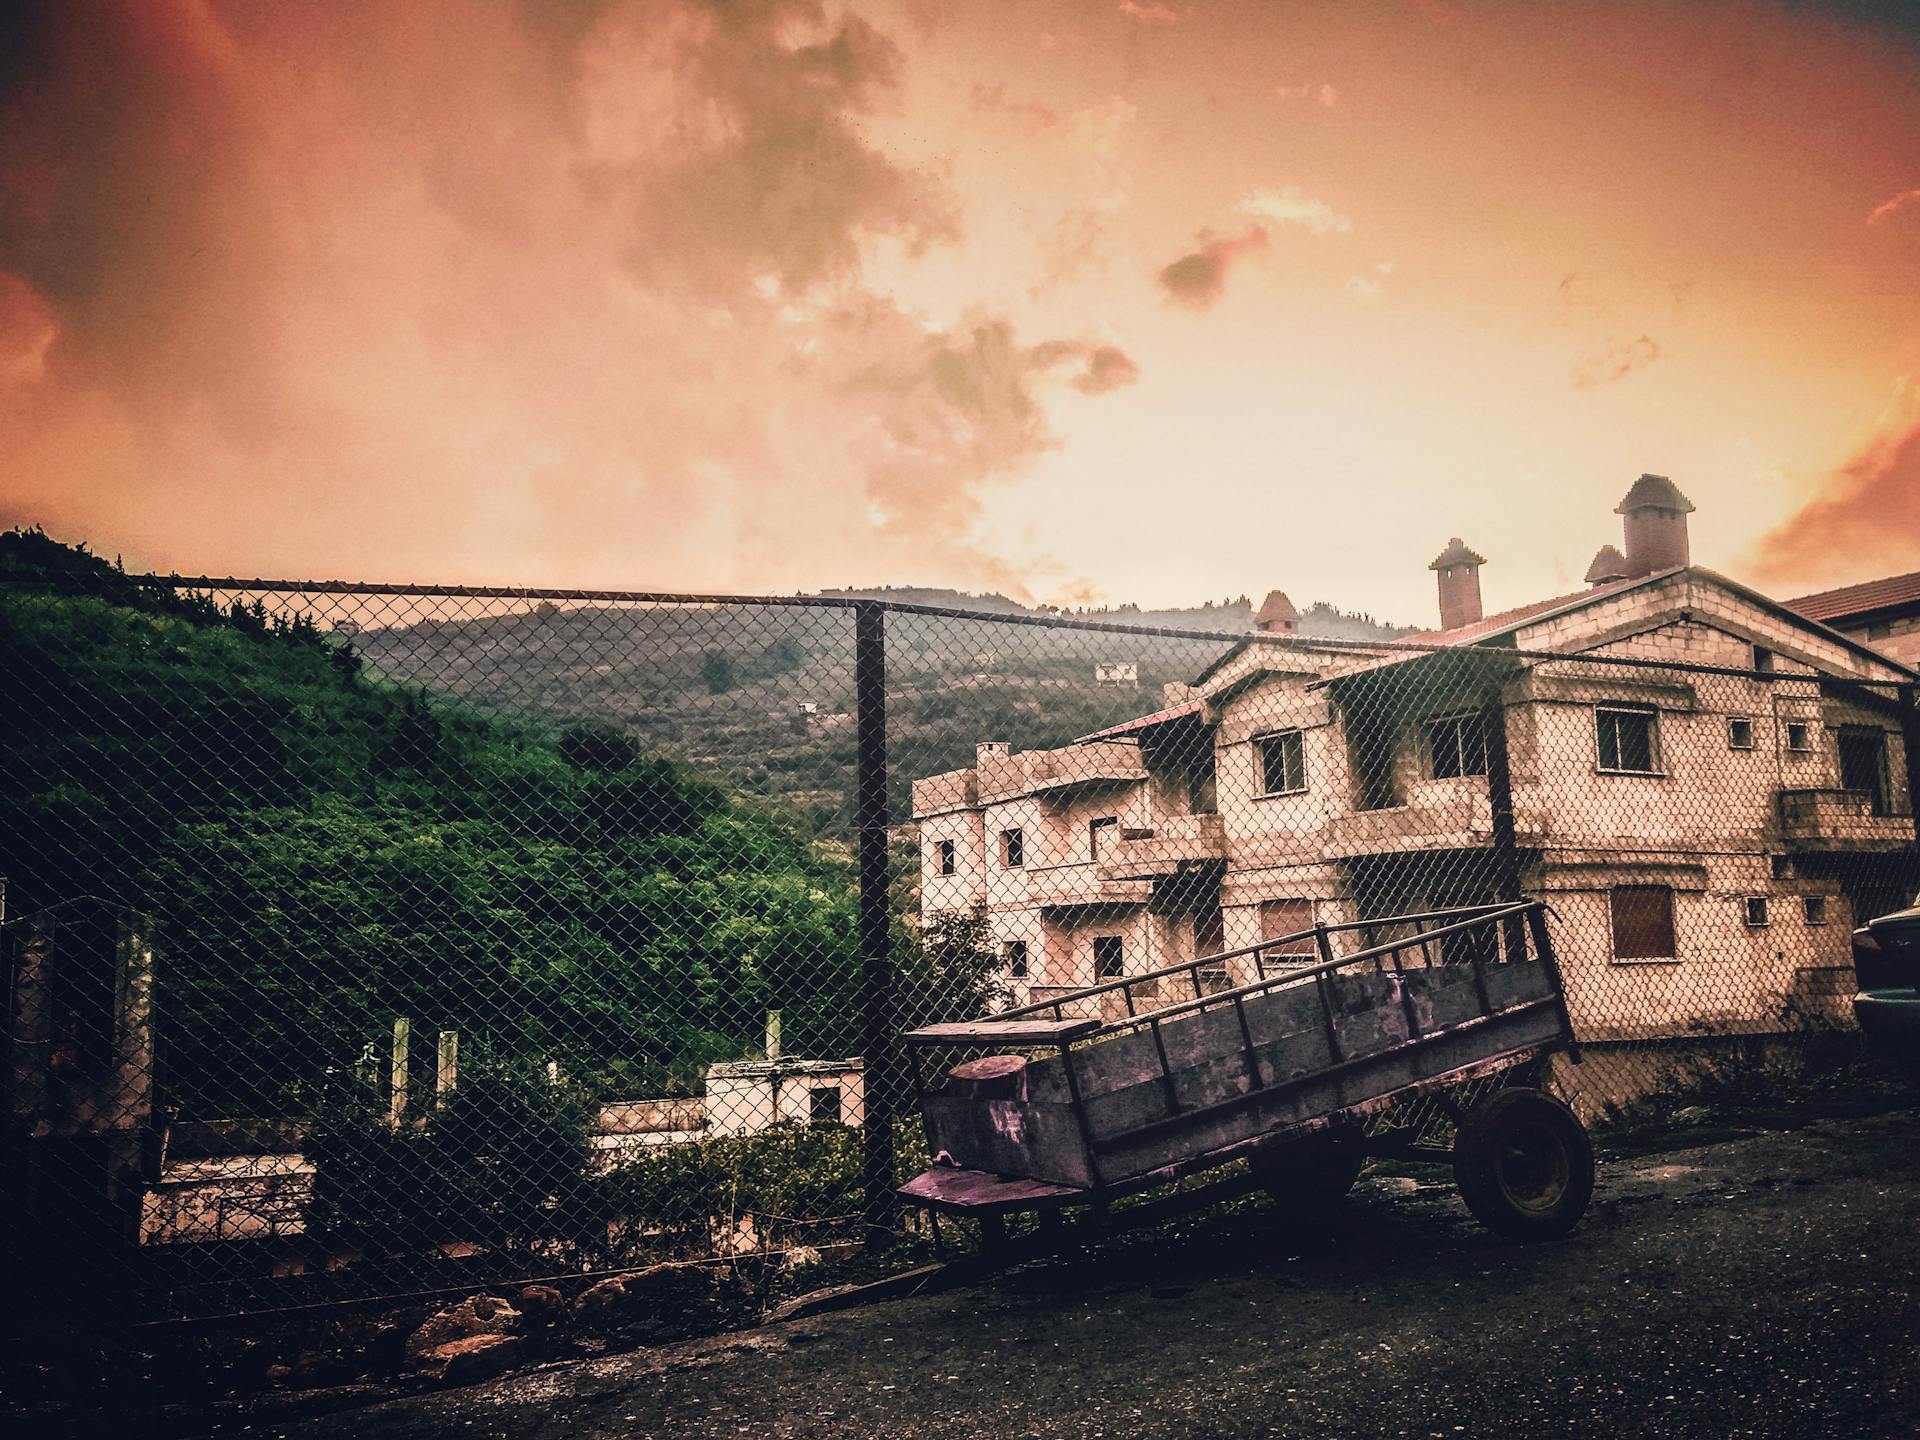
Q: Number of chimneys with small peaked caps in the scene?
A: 4